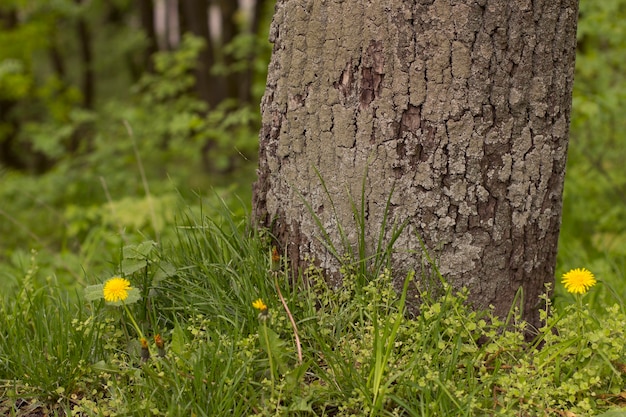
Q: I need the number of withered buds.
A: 3